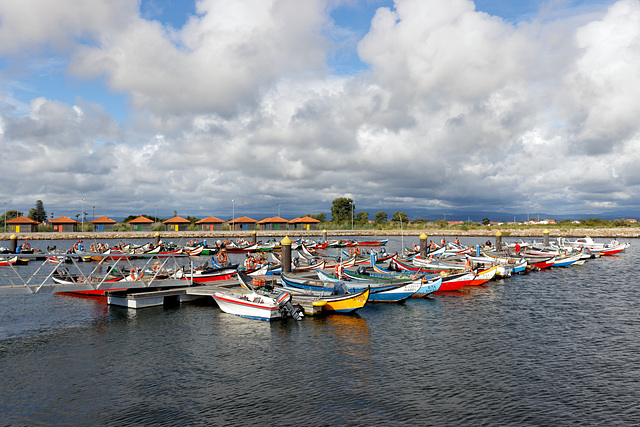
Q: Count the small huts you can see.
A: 9